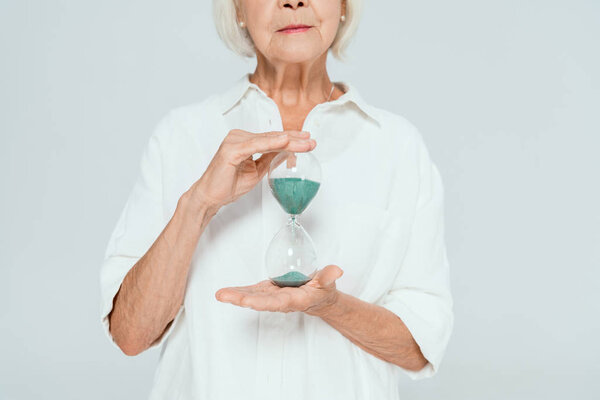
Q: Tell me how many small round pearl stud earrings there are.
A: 2